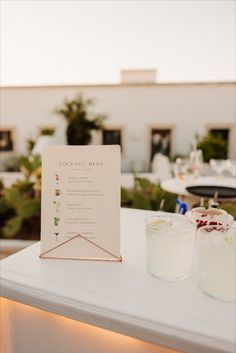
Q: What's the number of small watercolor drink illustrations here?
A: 5